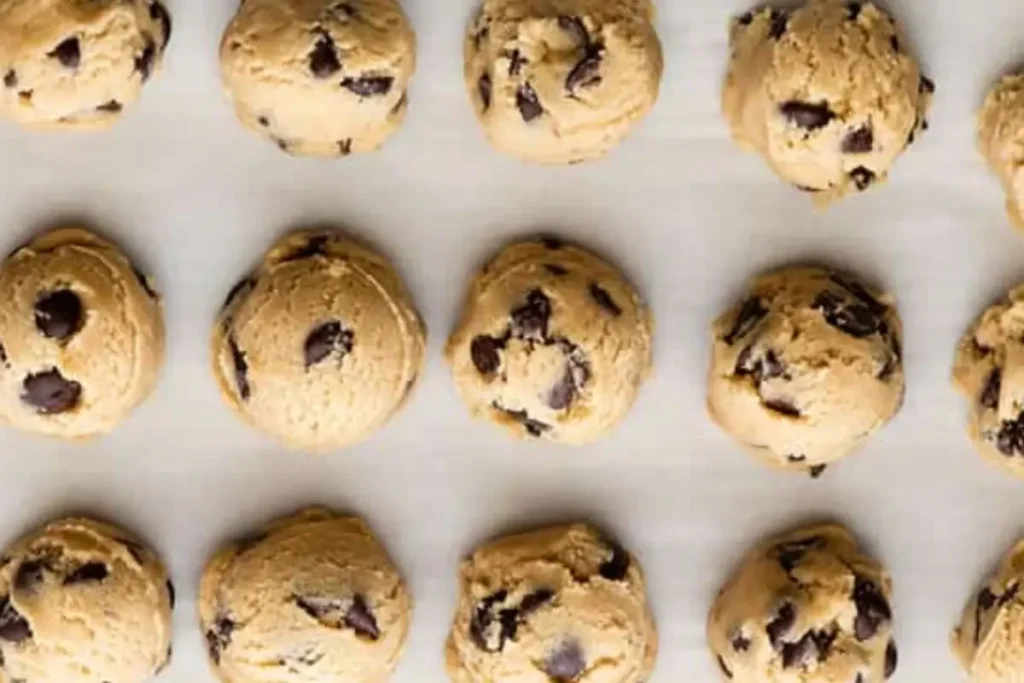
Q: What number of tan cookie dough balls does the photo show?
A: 15